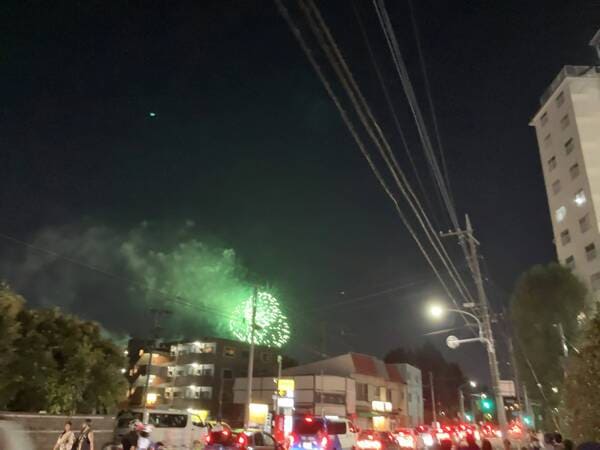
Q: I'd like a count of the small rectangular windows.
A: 15